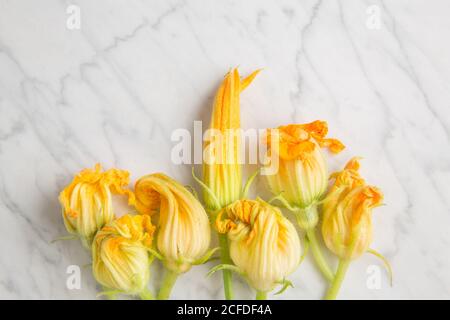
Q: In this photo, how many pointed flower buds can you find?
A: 1